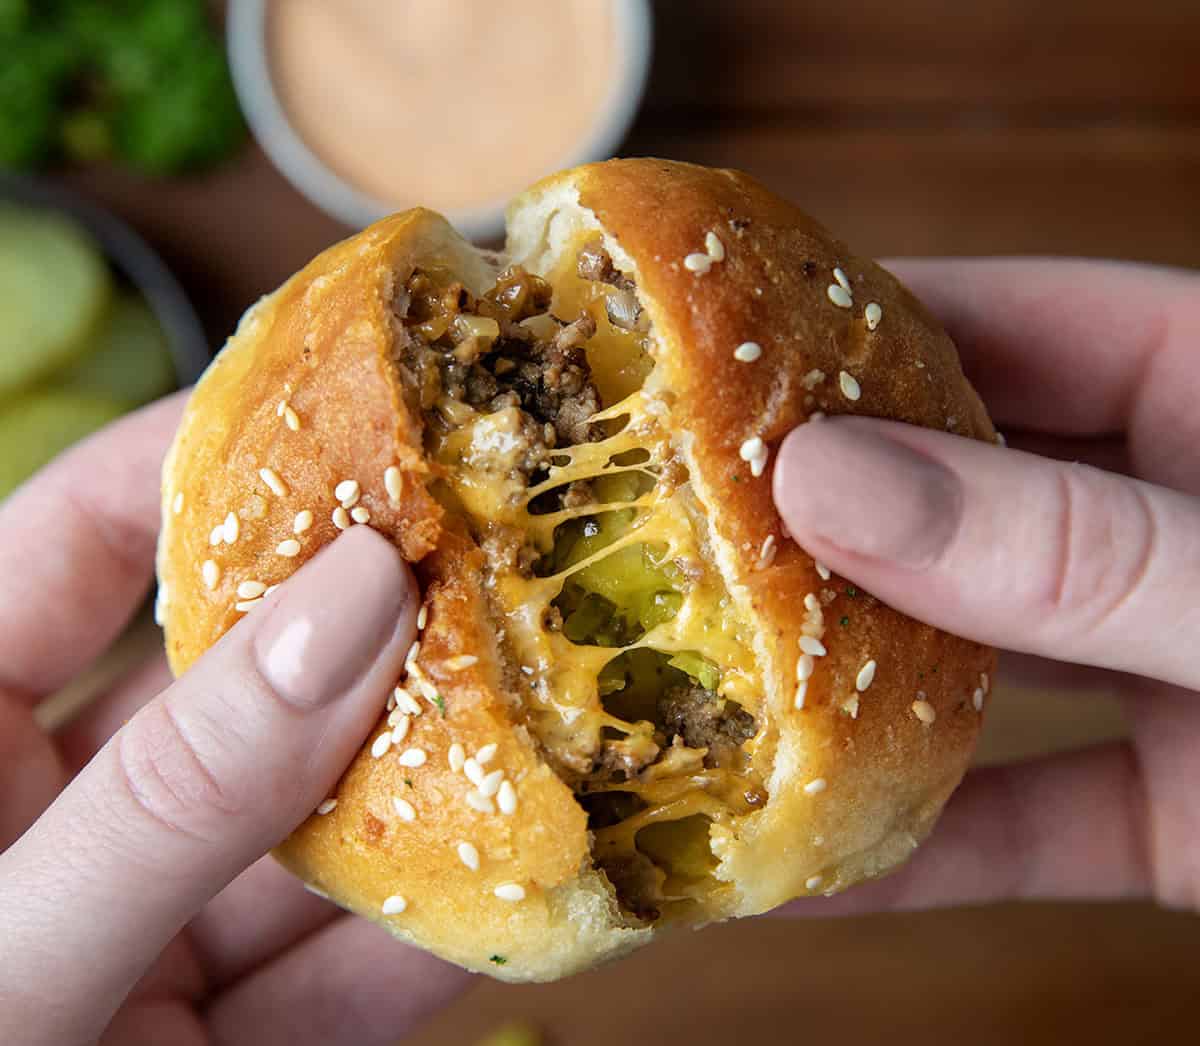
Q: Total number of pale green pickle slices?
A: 3